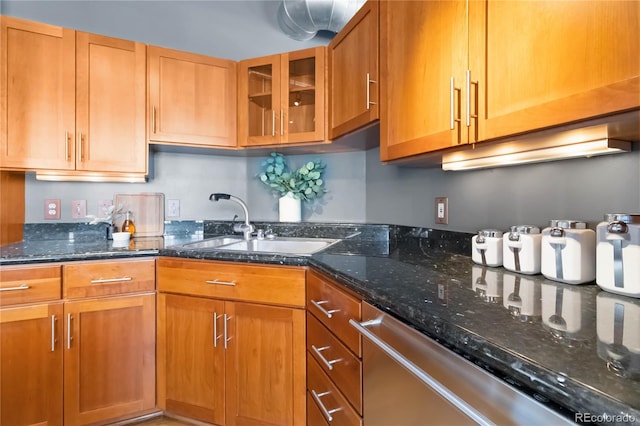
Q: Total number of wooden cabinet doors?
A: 12